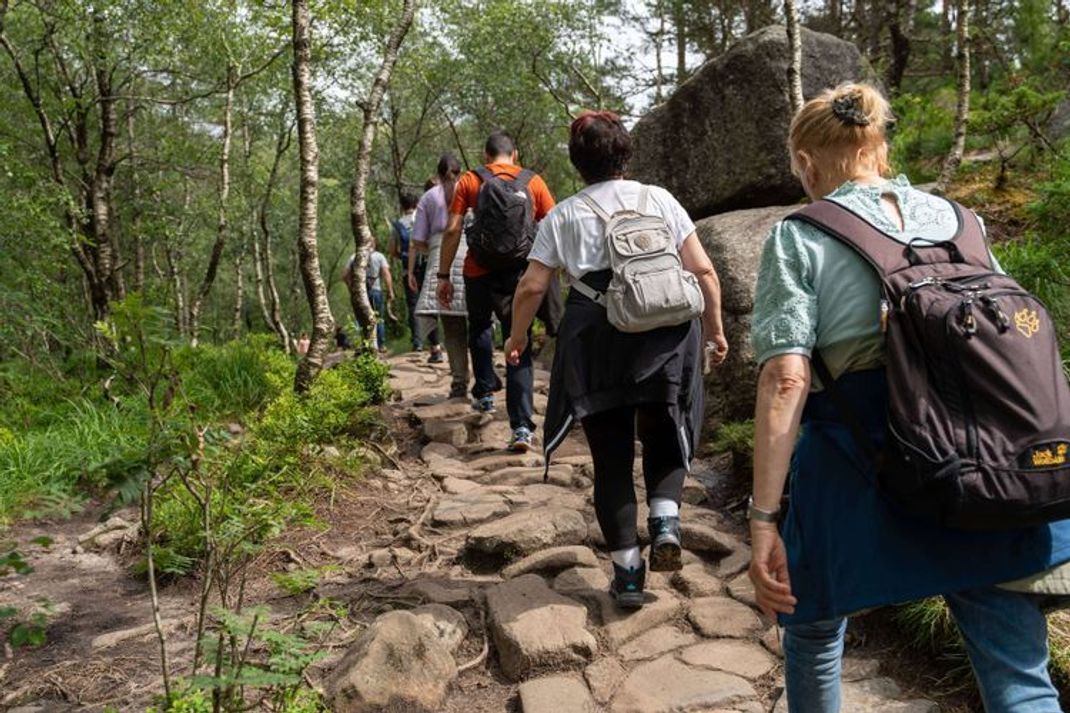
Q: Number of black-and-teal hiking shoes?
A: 2